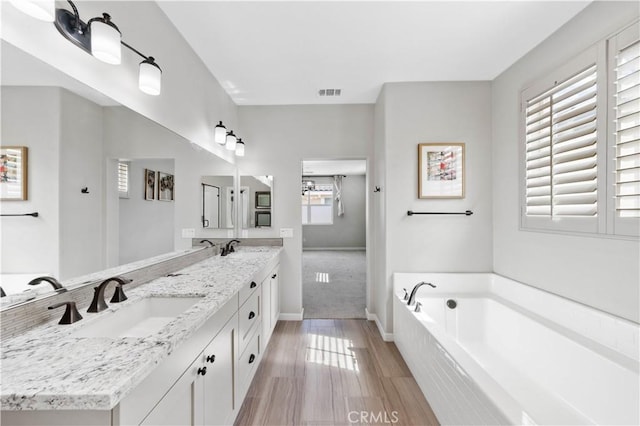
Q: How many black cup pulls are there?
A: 3